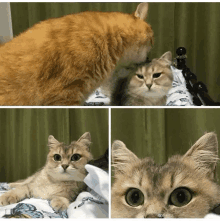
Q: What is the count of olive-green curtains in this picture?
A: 3